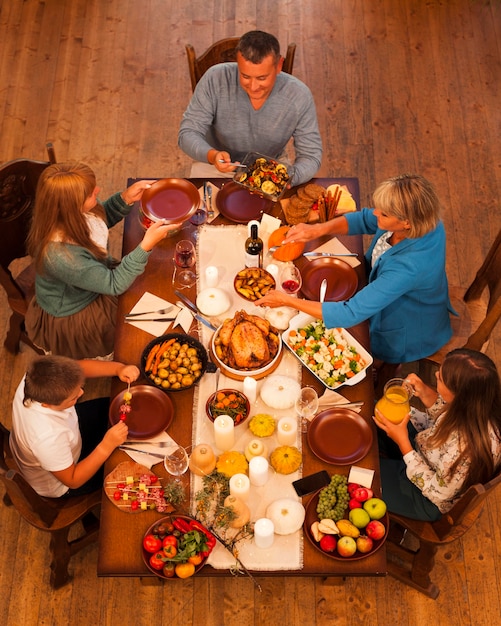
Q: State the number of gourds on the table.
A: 11